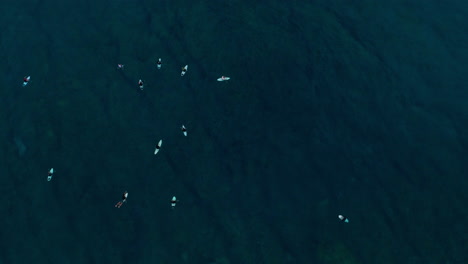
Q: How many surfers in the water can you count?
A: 12